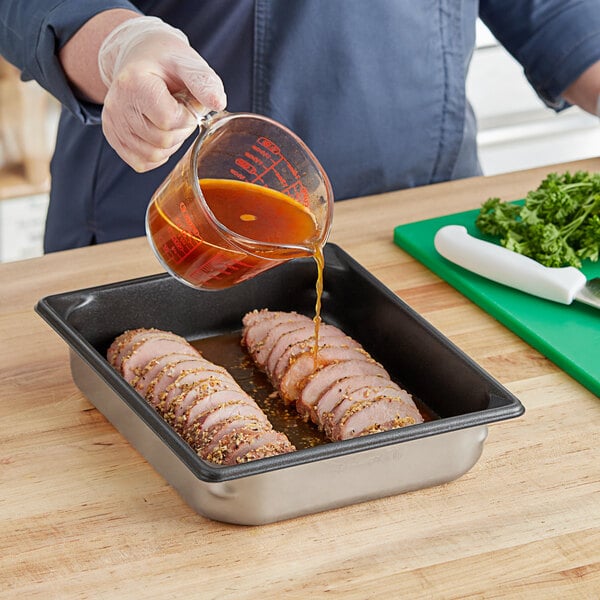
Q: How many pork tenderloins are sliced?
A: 2